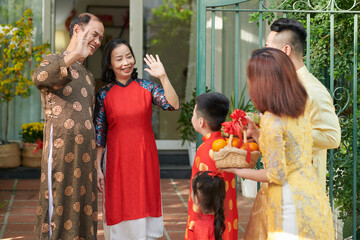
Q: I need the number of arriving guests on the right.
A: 4